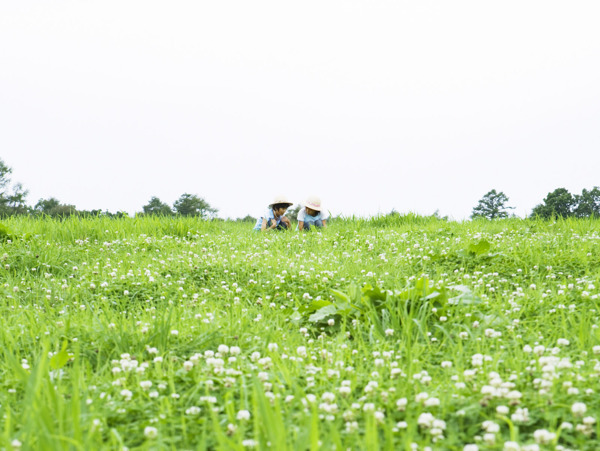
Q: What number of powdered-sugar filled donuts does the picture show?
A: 0